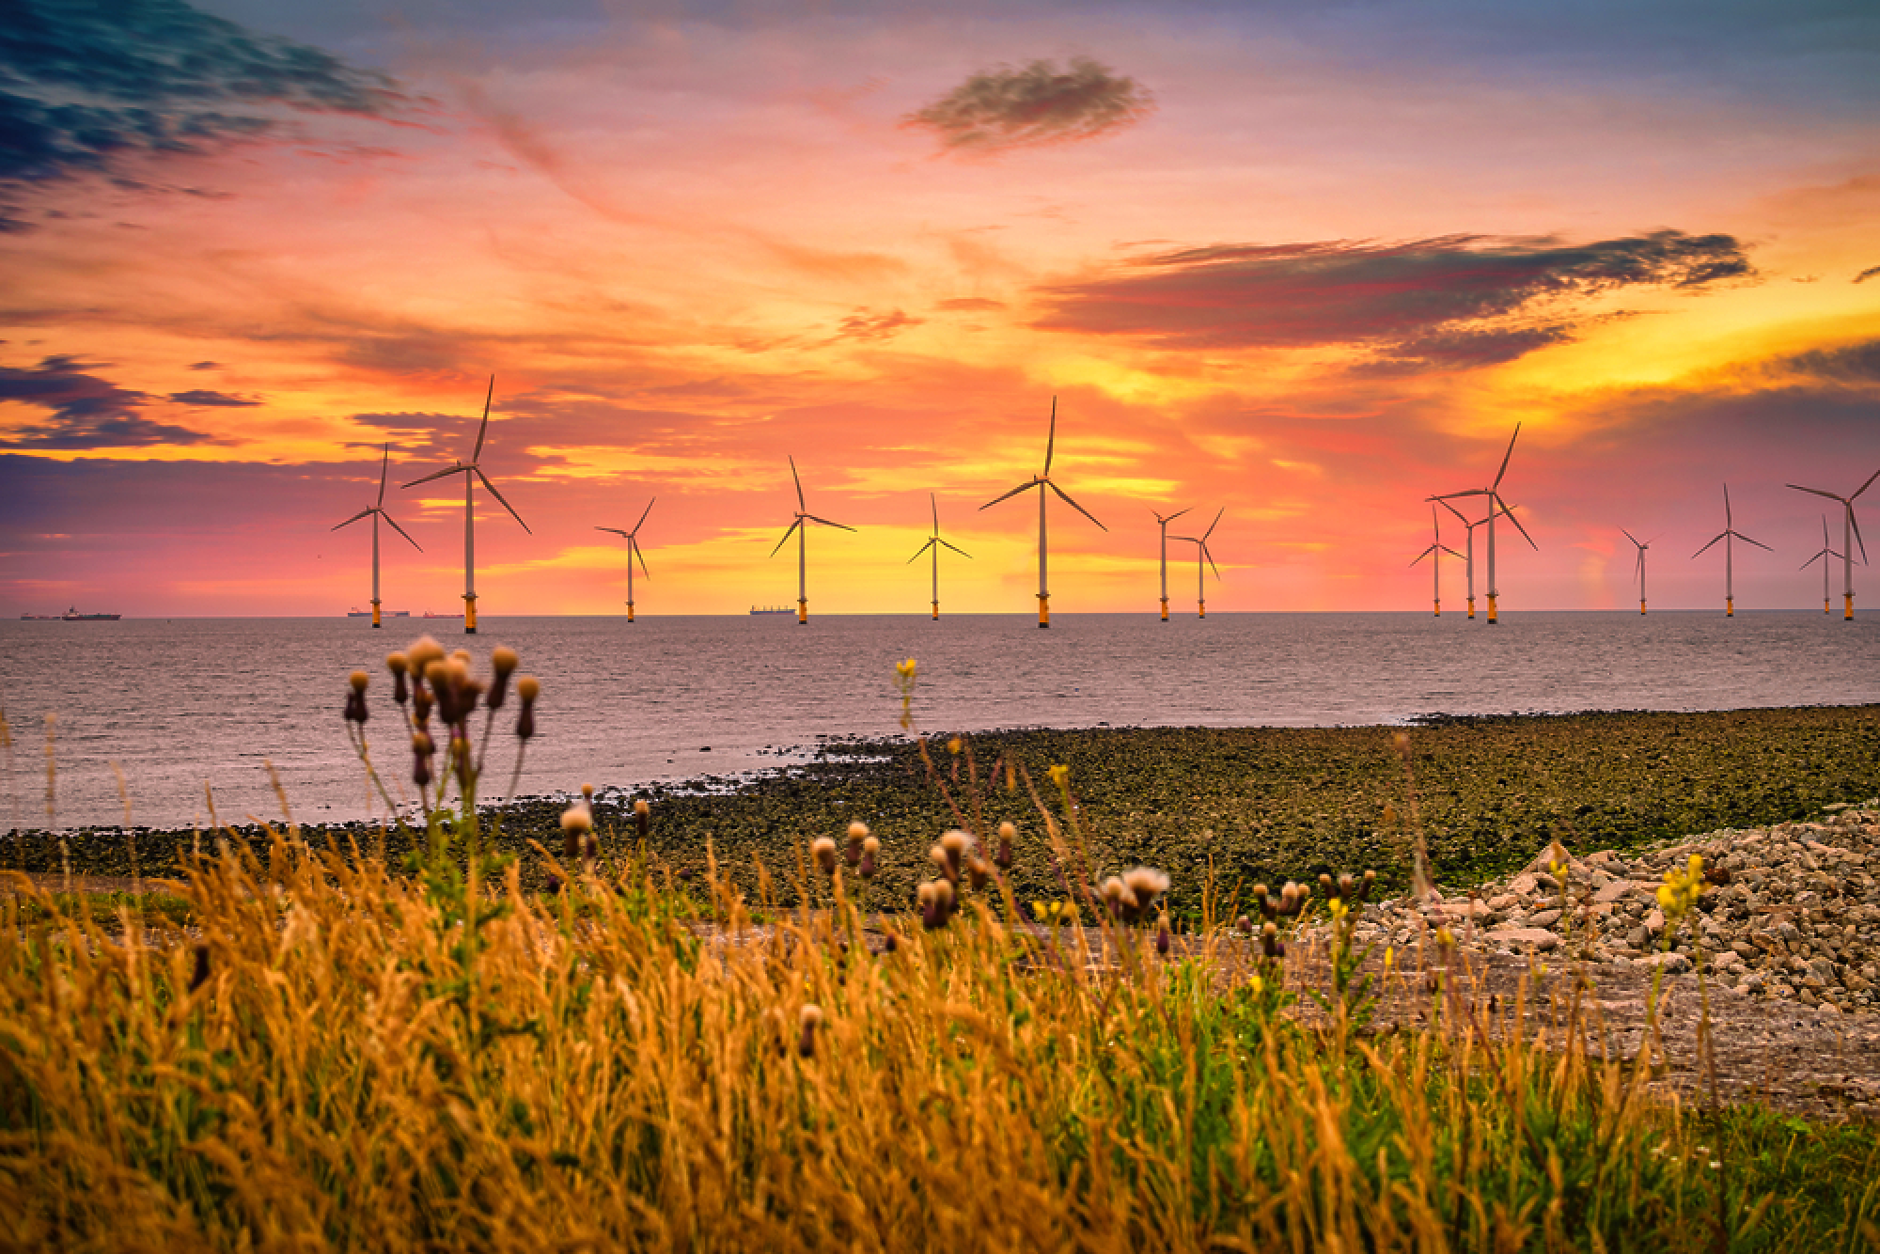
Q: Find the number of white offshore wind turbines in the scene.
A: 15